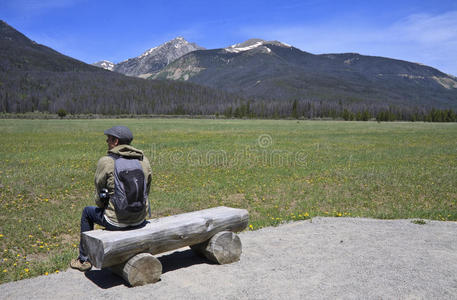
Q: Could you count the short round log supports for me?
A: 2